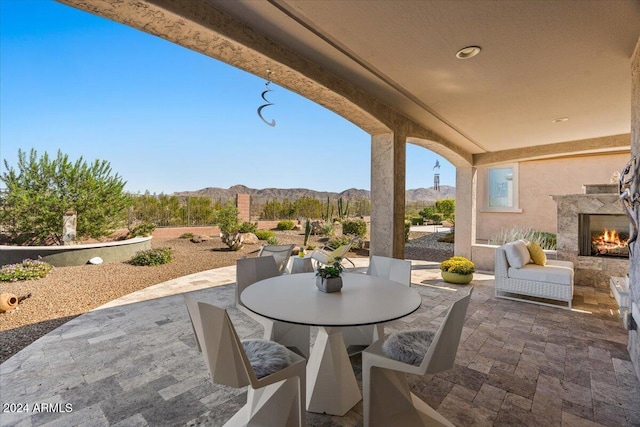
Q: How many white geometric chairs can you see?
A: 4